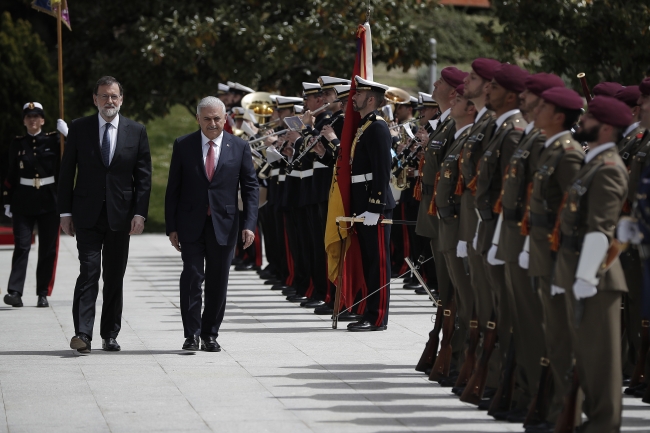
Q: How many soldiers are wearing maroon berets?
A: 10